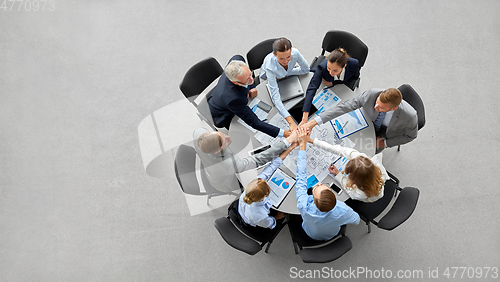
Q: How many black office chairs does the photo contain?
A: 8